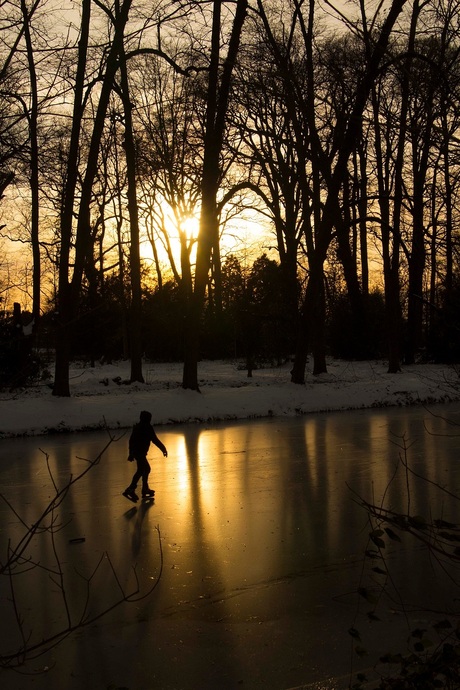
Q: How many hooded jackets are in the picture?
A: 1